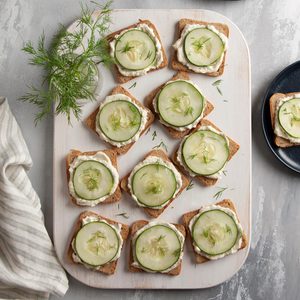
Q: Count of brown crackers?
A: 11